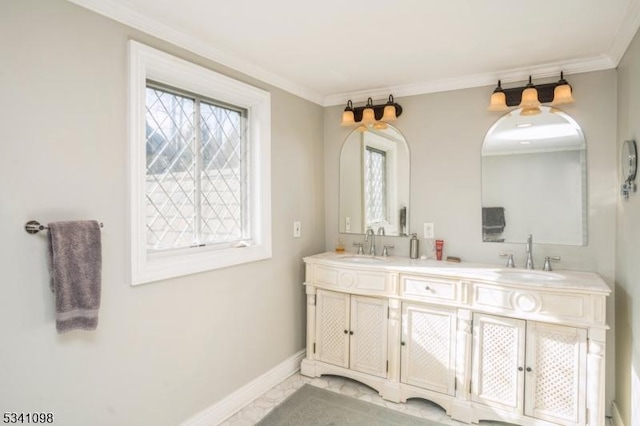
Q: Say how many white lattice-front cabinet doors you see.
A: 5